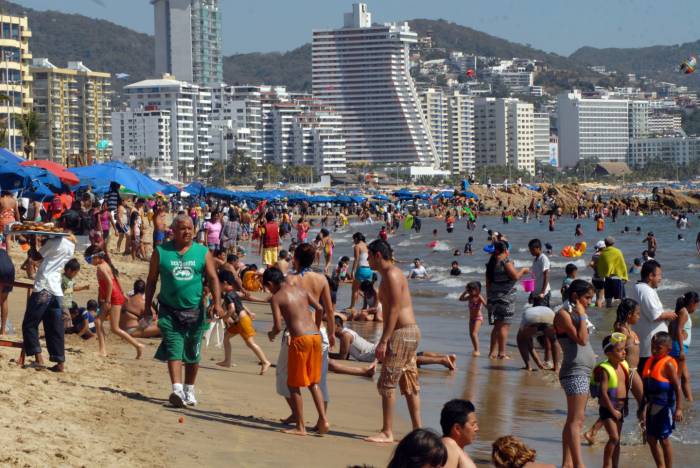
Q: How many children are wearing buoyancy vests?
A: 2